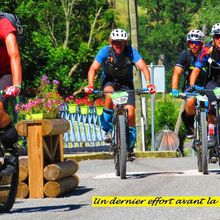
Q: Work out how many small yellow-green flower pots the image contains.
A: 3